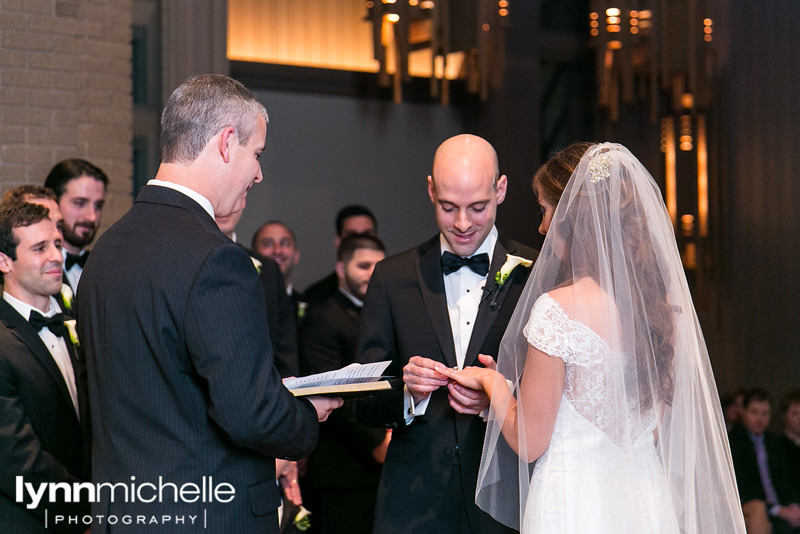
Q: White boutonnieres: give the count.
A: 6